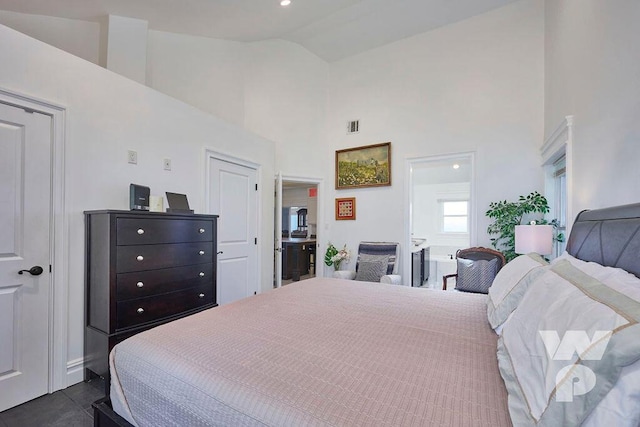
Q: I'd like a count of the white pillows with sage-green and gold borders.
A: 2